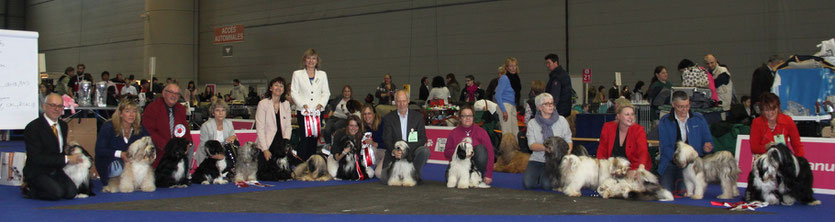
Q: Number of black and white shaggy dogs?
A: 8